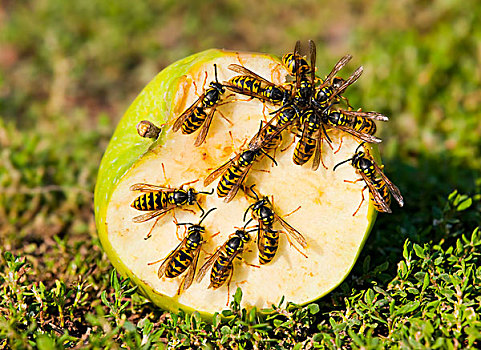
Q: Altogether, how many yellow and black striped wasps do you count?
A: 13